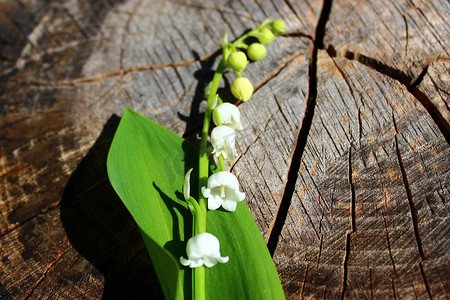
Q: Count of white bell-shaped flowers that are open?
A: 4